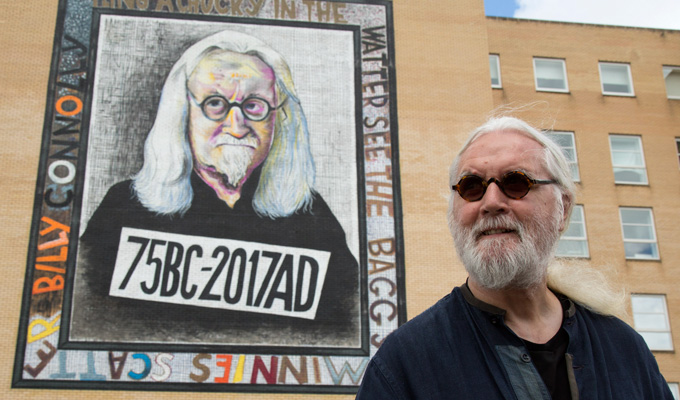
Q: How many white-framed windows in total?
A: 11